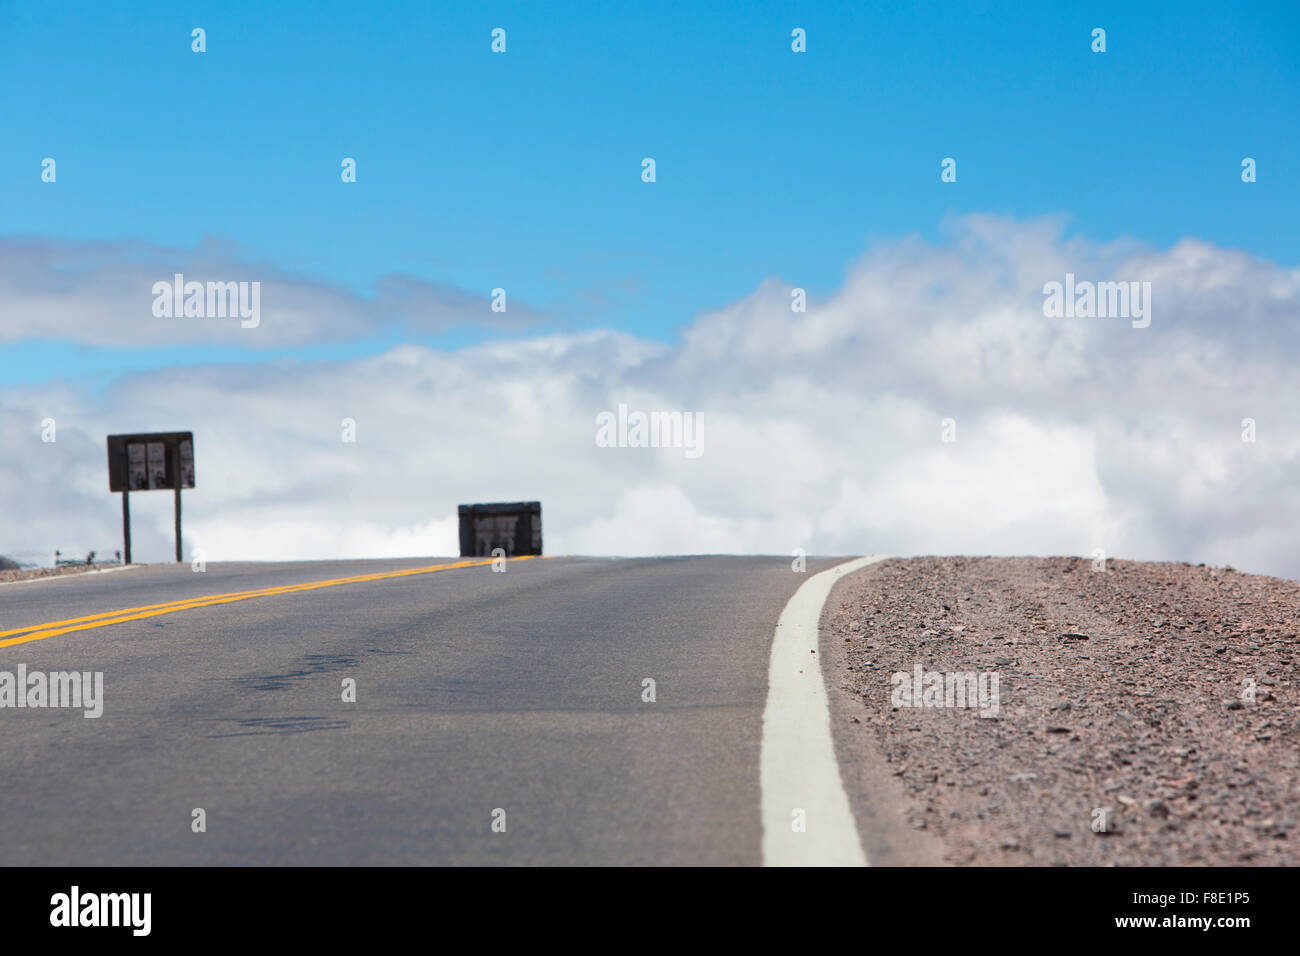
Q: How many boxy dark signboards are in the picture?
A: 2